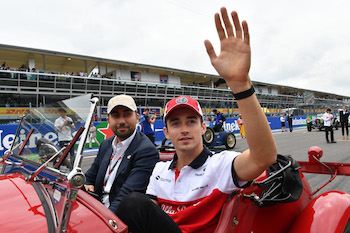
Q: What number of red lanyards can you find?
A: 1